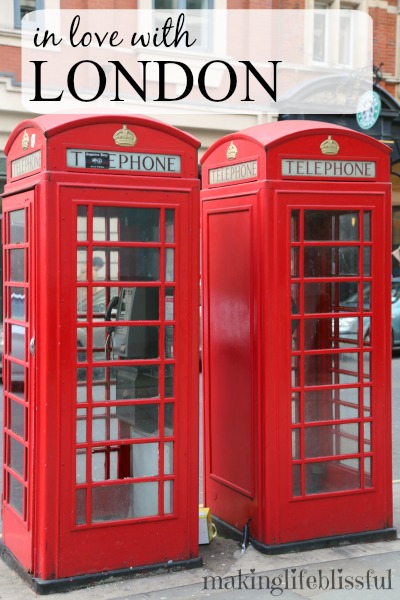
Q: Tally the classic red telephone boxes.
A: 2